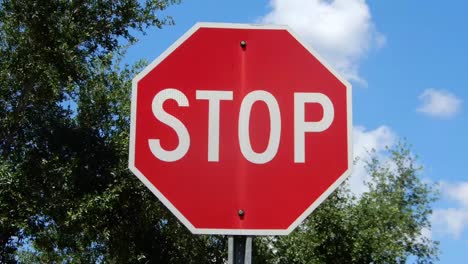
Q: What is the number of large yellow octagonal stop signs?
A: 0